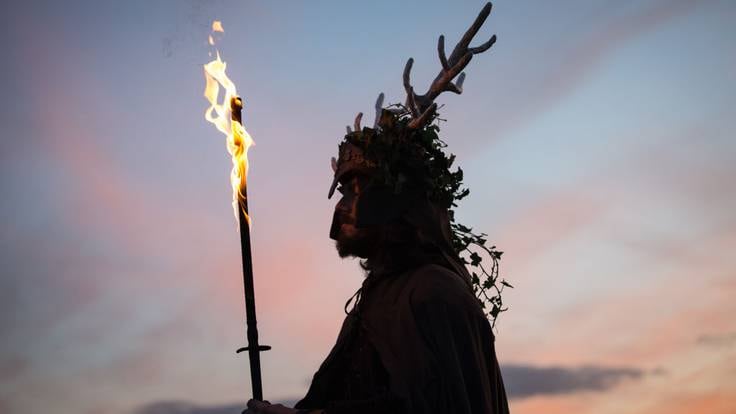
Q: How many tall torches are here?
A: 1